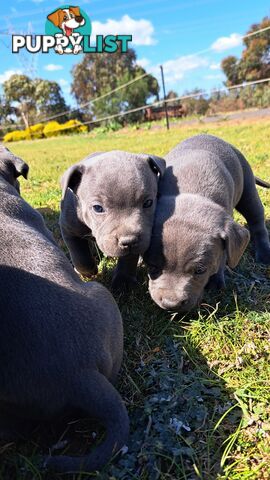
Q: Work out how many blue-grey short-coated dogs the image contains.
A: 3